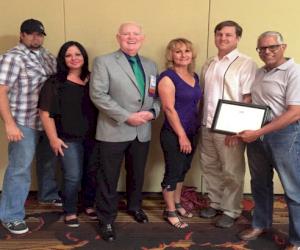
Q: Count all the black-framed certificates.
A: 1